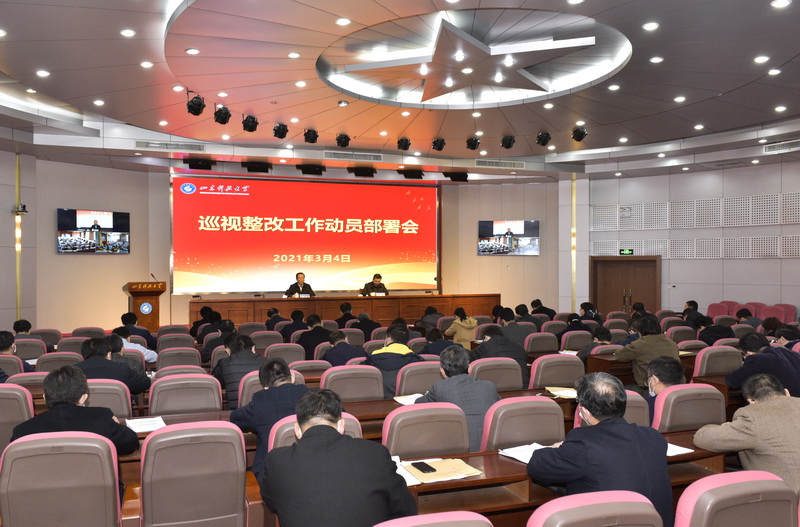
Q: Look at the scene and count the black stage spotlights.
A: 12